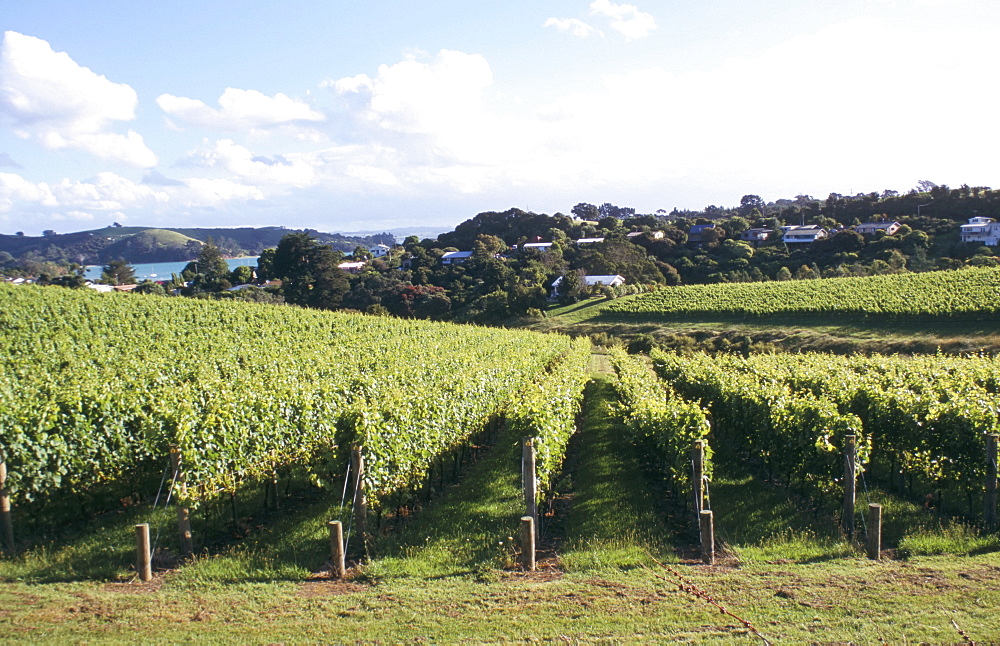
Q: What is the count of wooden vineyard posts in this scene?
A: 12